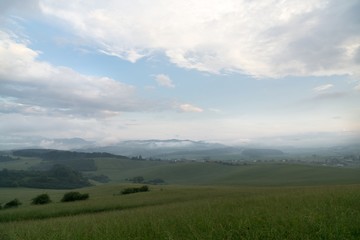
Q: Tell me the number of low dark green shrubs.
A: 4